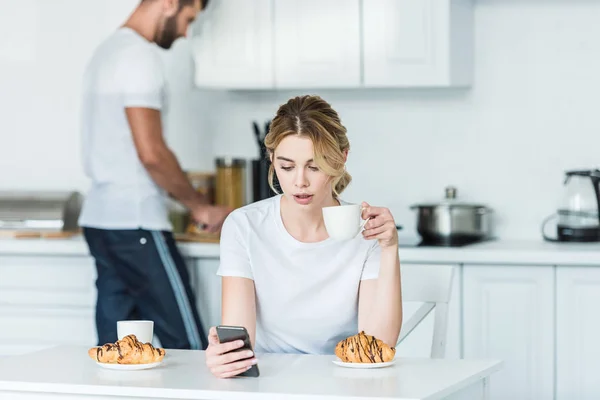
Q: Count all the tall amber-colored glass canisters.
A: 1